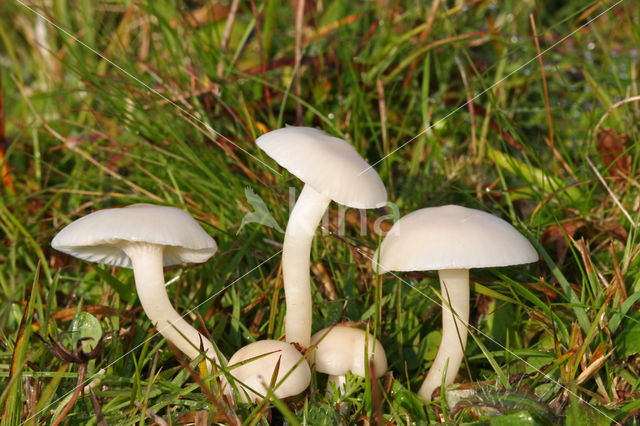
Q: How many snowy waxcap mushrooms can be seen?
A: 5